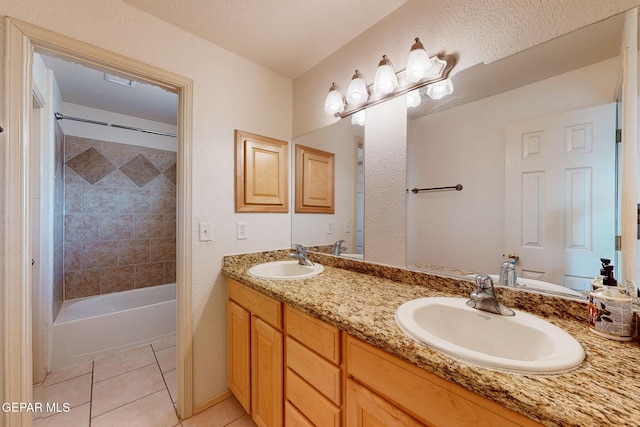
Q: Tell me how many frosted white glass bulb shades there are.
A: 4